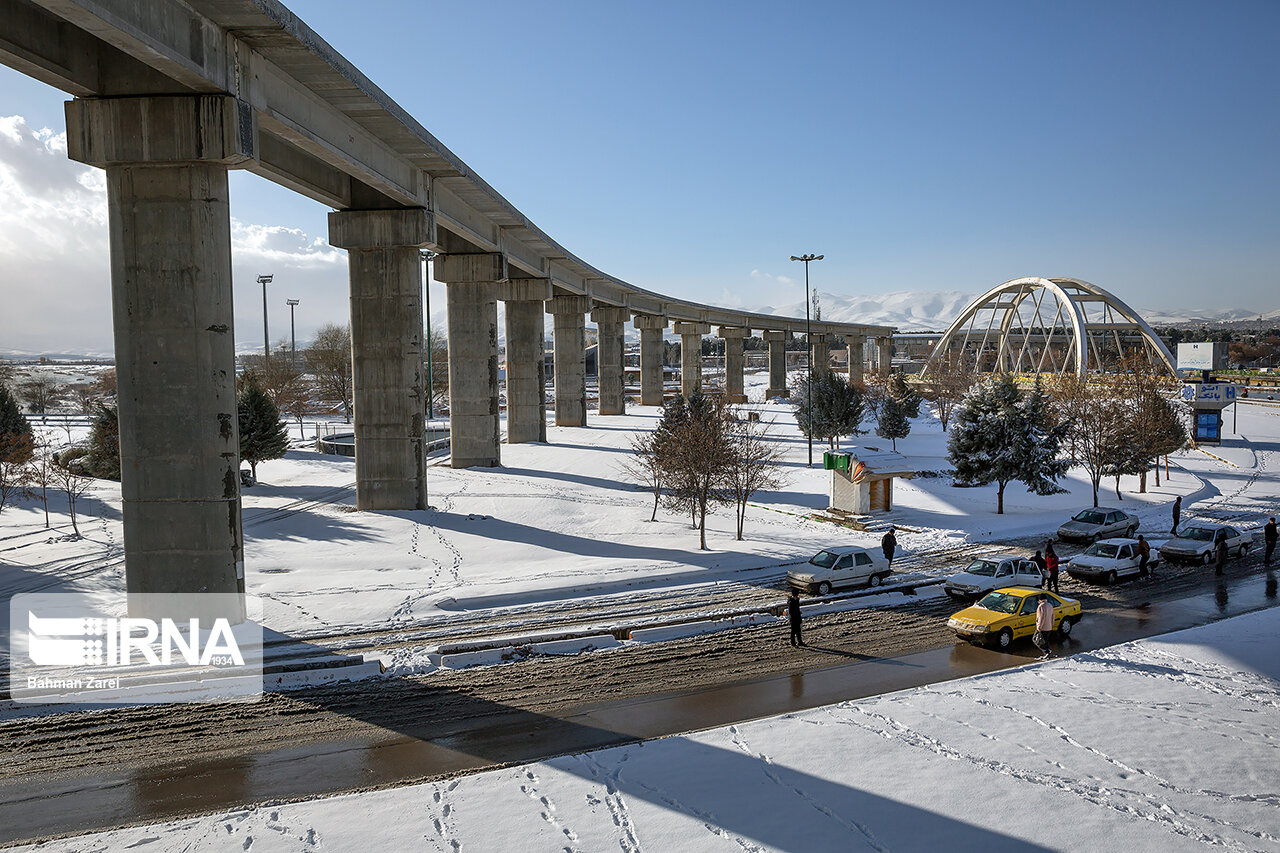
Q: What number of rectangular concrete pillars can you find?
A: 13